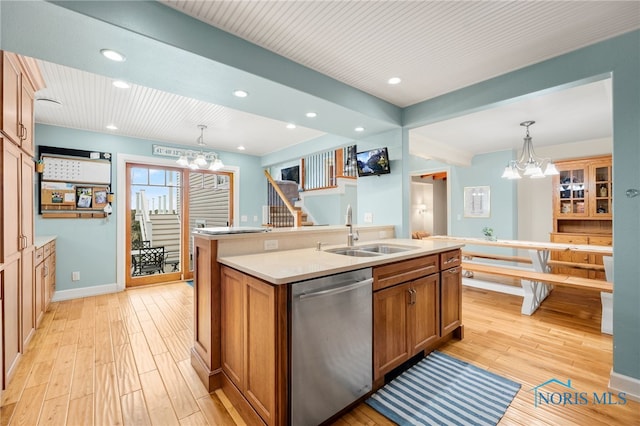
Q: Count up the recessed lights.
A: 9